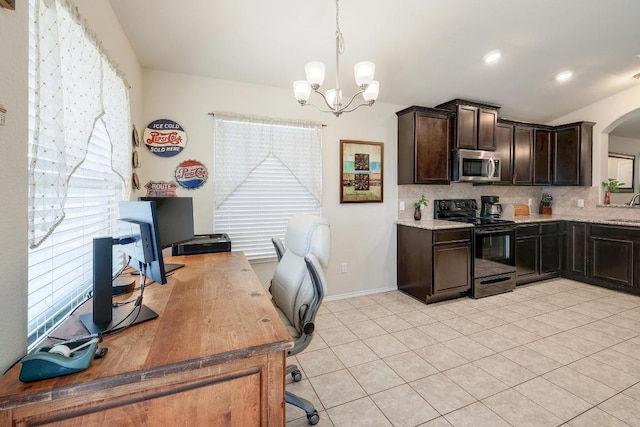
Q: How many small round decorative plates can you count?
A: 3